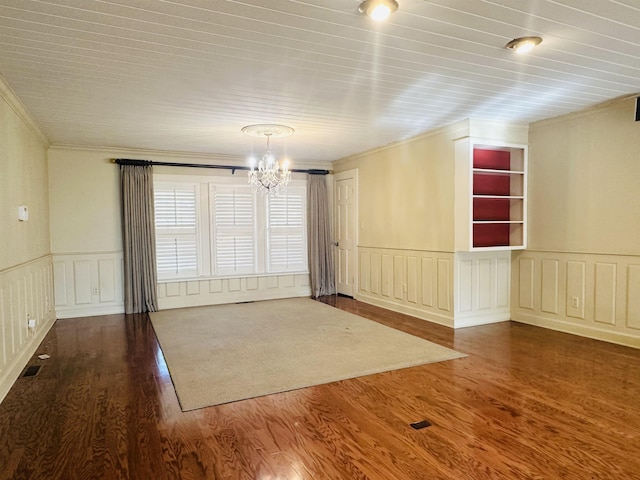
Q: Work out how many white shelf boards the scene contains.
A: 3